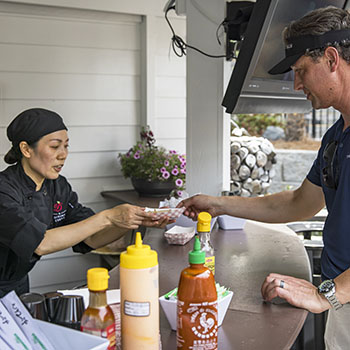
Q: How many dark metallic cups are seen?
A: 3